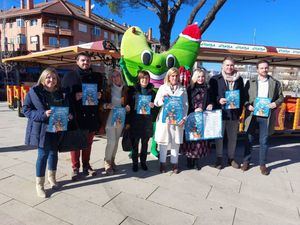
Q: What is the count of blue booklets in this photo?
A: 8